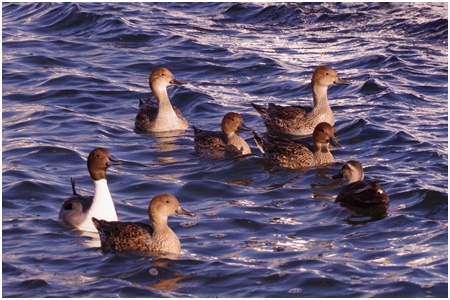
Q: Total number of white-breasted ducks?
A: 1